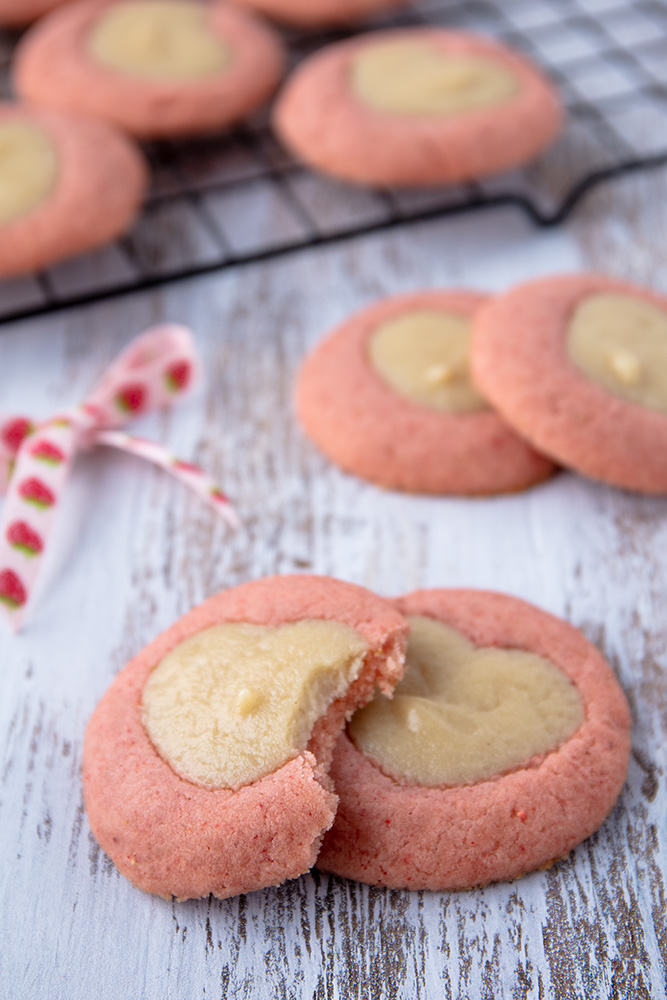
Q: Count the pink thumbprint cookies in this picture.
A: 9